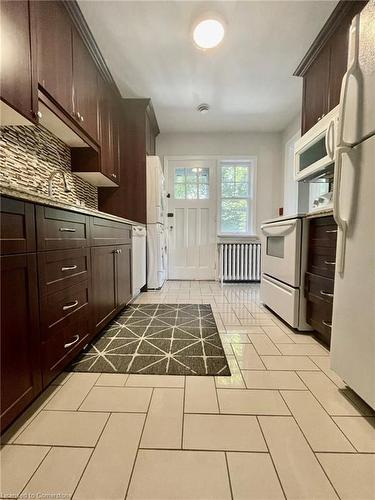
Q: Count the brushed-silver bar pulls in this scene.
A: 8